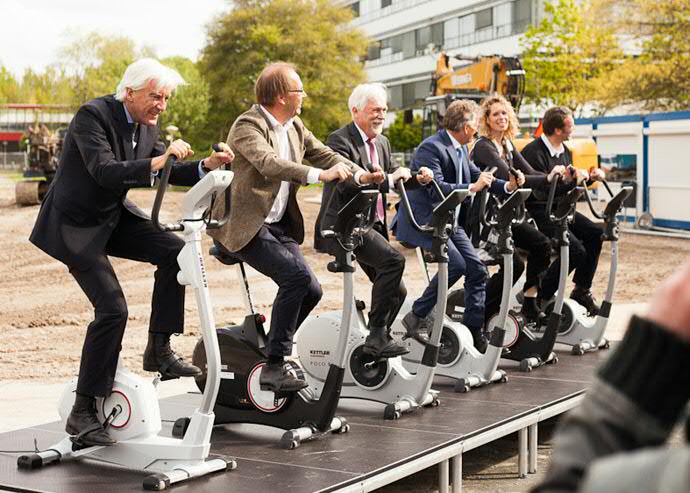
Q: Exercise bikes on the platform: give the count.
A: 6